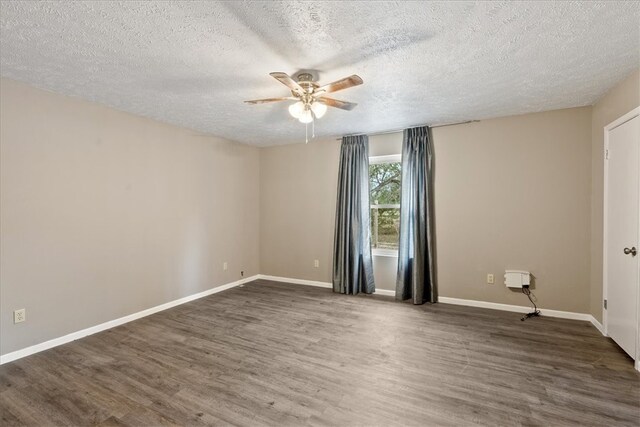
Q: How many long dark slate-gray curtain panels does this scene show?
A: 2